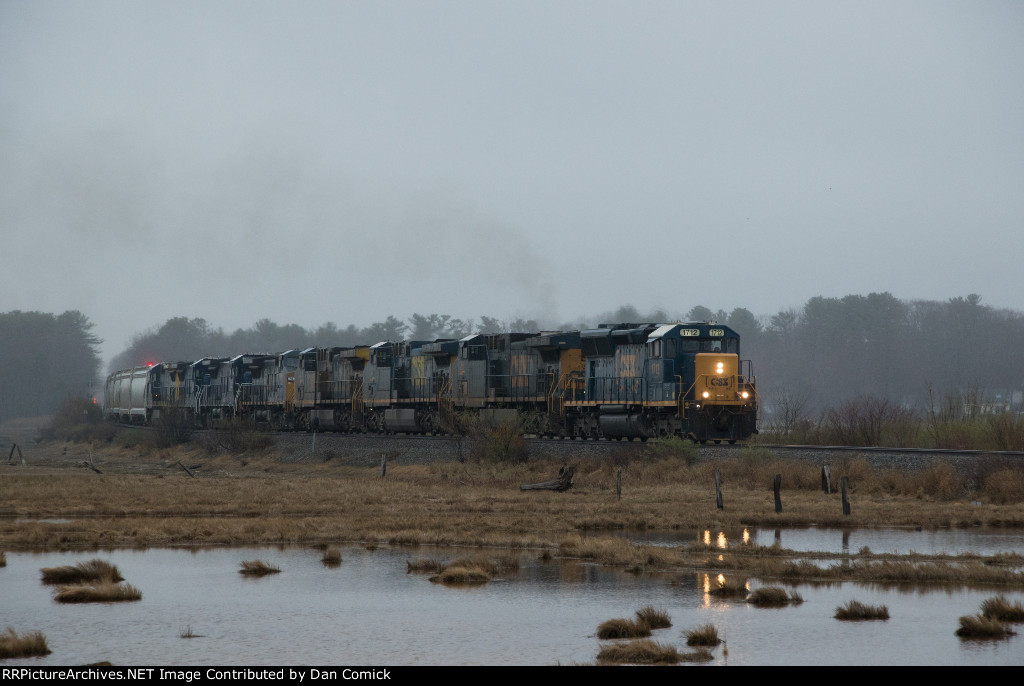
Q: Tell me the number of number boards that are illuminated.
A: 2